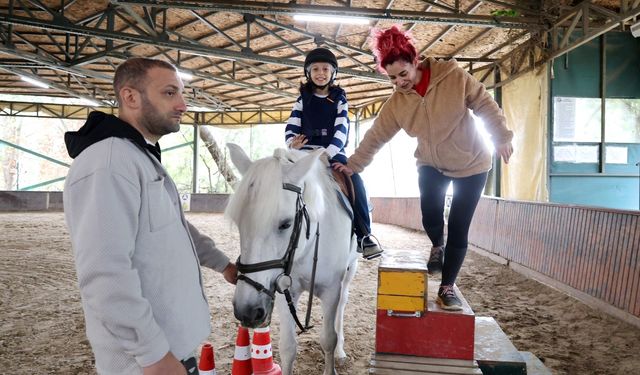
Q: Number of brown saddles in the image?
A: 1